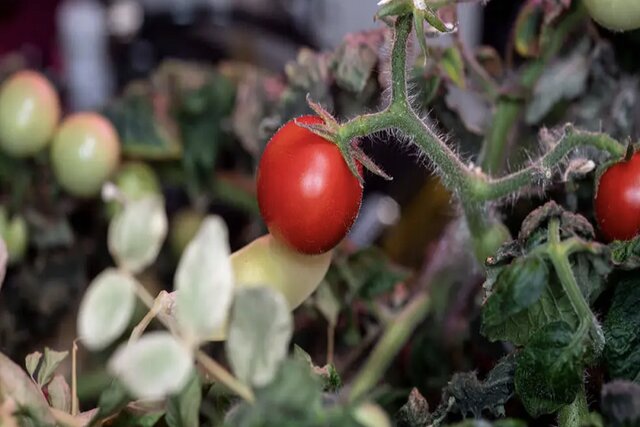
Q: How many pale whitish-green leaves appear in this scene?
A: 5